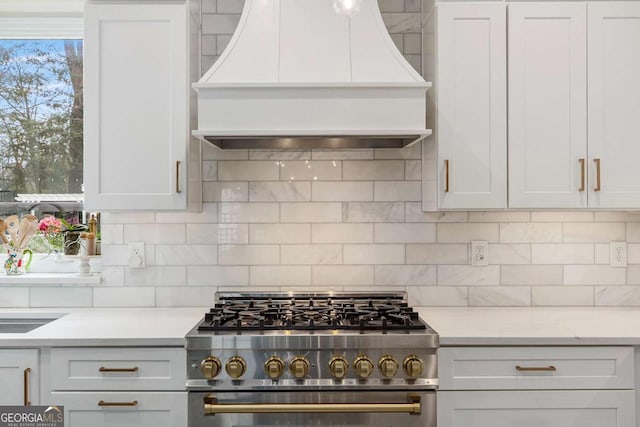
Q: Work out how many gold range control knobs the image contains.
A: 8